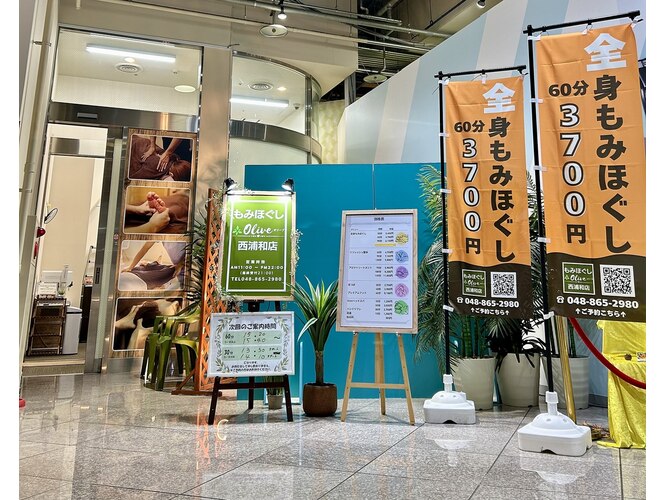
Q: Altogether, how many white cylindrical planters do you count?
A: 3